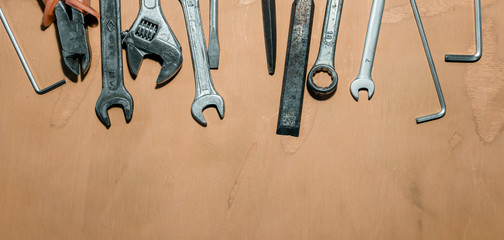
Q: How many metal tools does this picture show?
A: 12